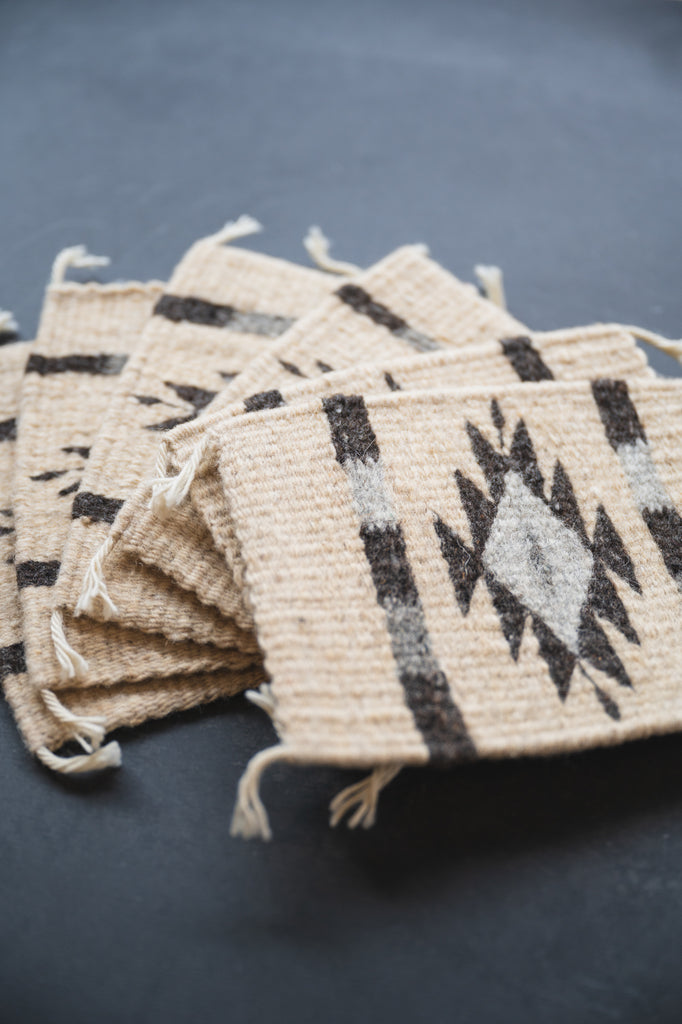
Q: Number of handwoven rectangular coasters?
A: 6